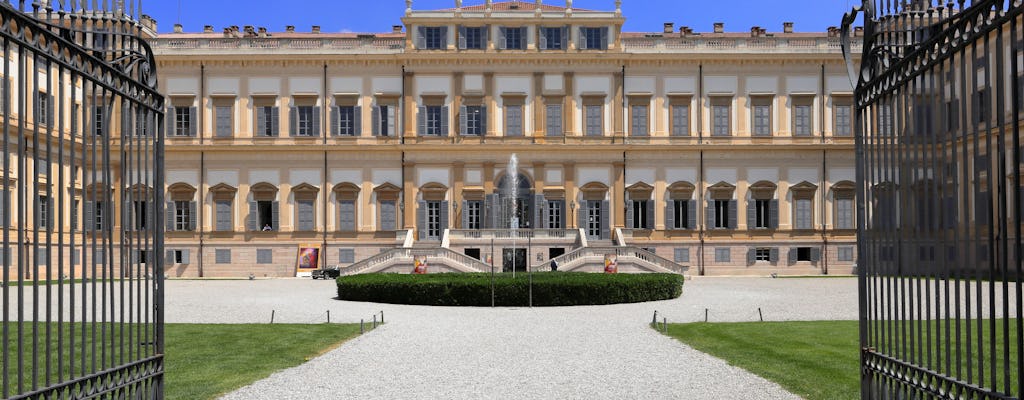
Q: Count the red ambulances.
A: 0